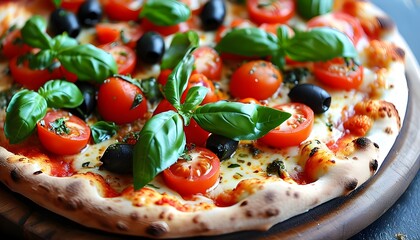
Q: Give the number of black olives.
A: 8